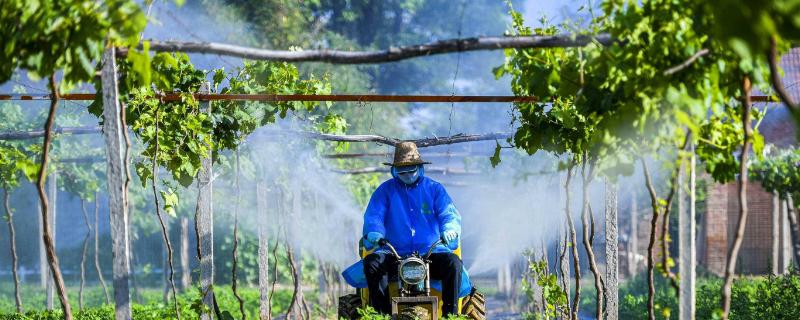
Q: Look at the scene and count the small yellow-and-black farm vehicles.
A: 1